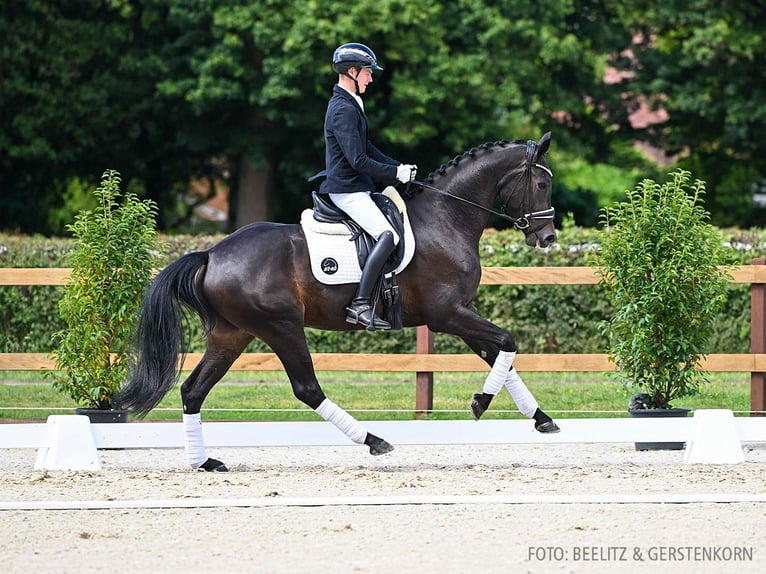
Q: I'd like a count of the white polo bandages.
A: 4